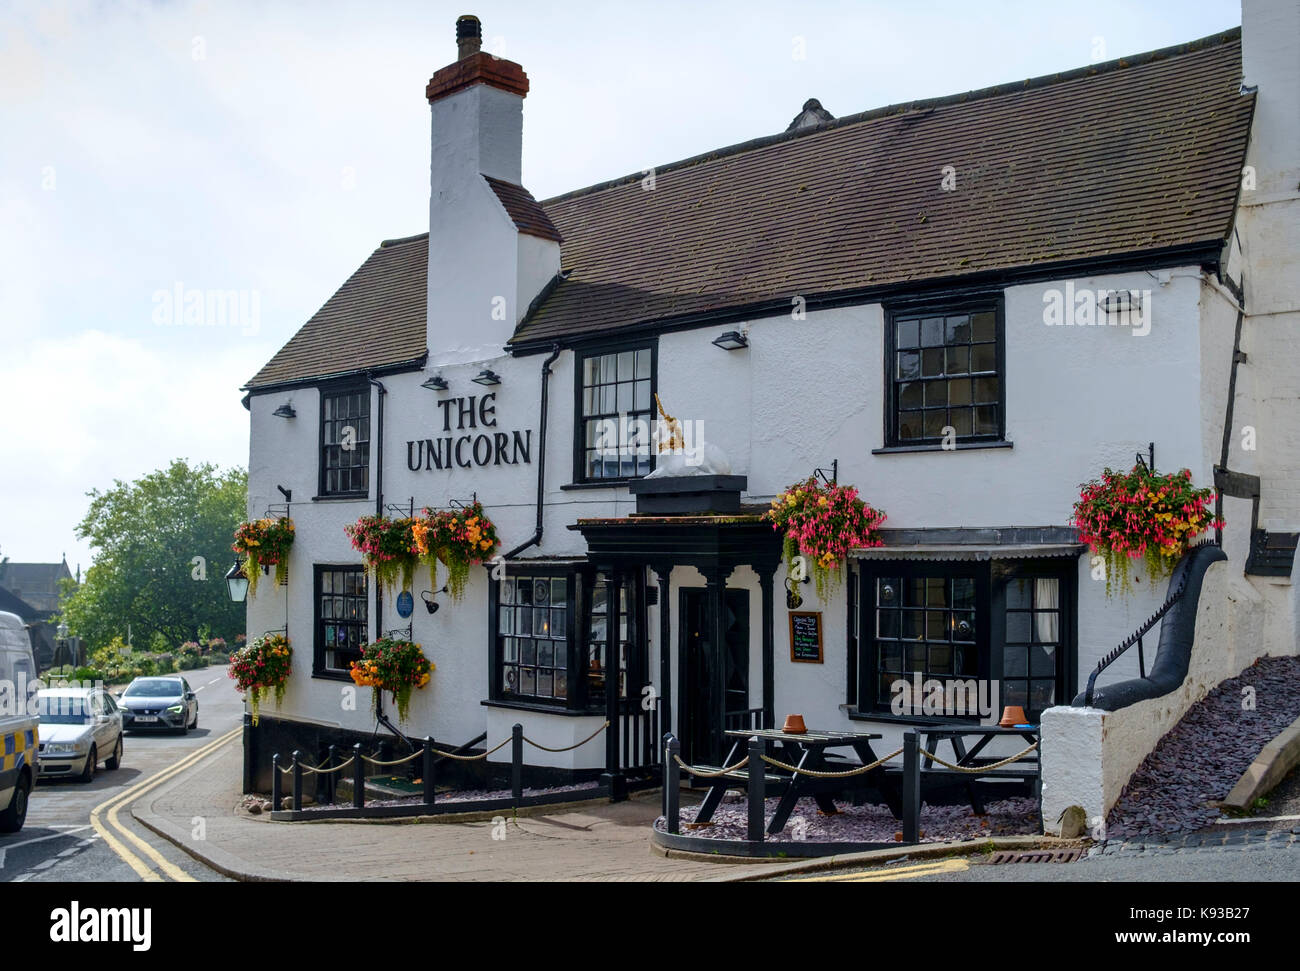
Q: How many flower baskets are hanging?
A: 7